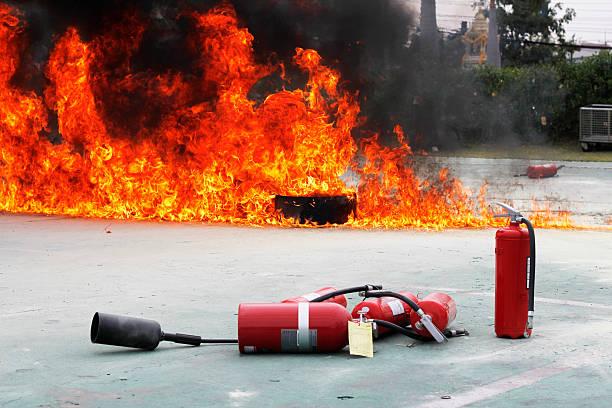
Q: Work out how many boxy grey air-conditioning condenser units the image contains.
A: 0